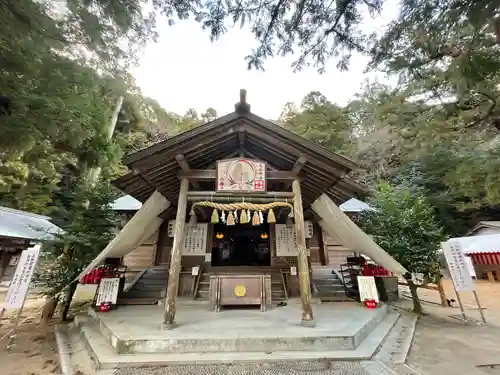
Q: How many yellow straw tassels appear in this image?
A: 5